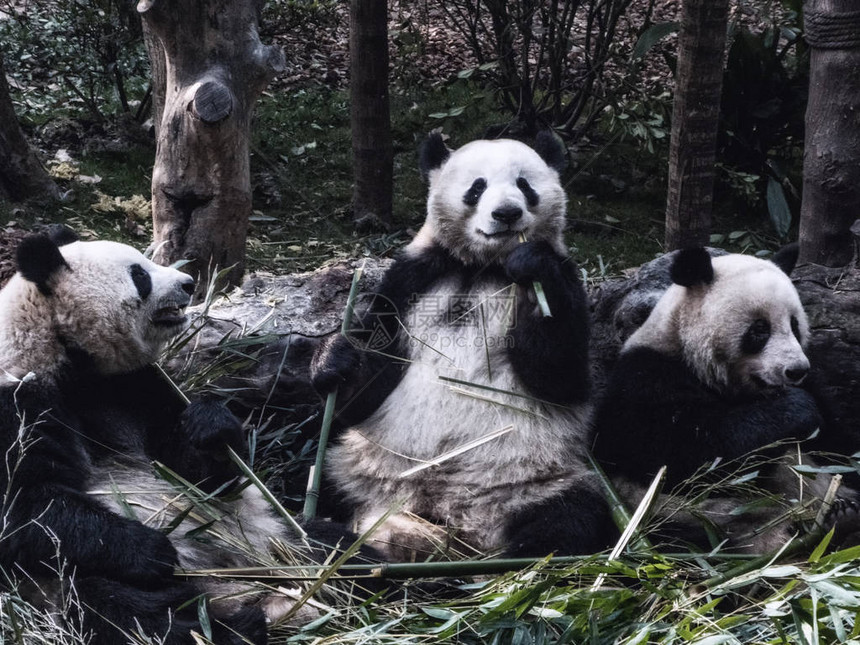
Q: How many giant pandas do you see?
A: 3